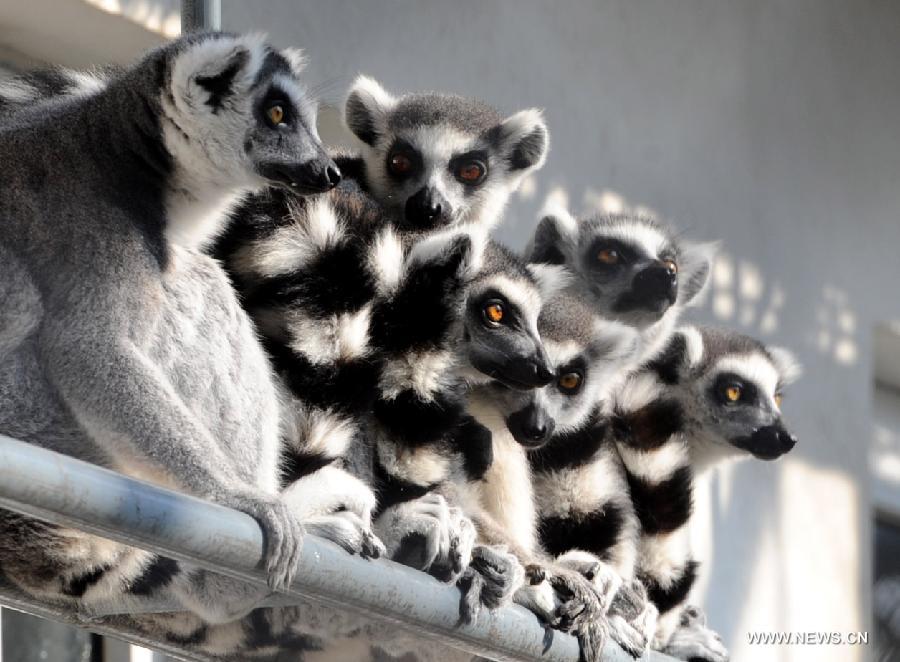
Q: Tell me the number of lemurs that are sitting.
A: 6